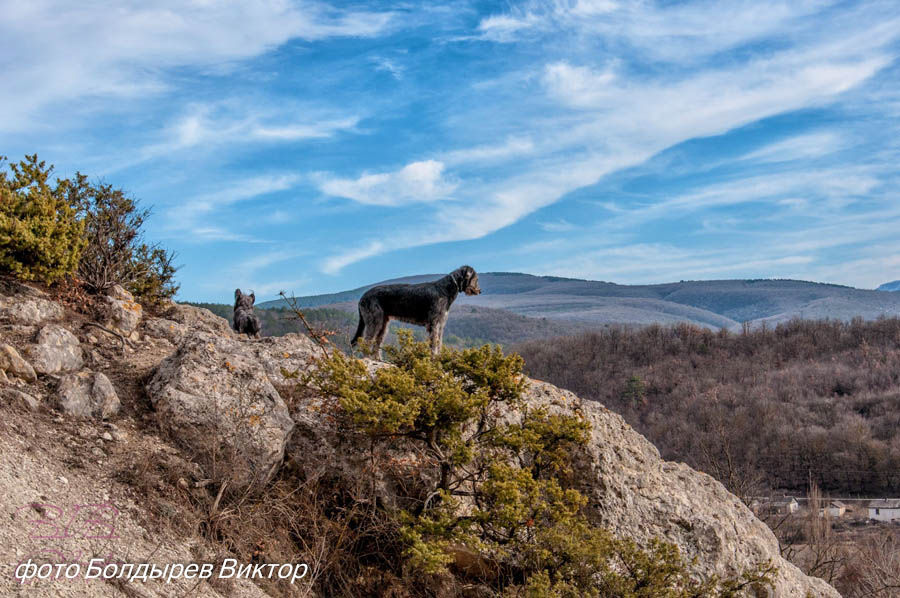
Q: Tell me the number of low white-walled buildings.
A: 3